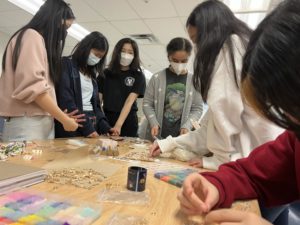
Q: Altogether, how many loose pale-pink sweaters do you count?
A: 1